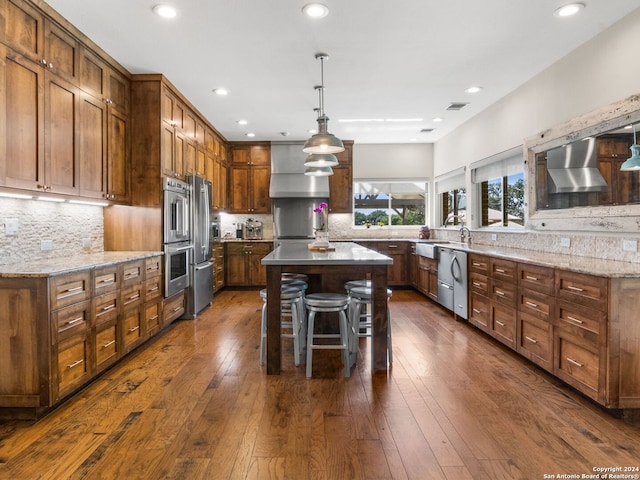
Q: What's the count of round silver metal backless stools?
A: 6